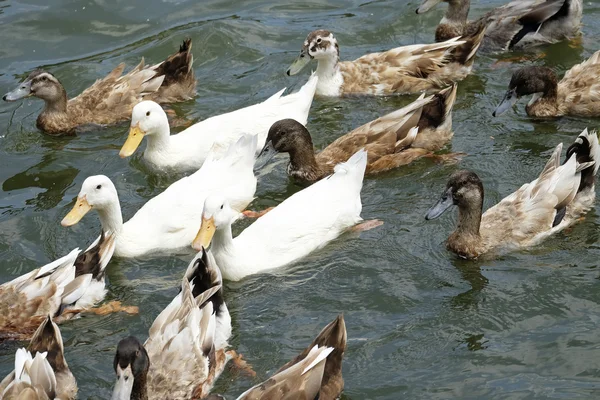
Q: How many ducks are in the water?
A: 13